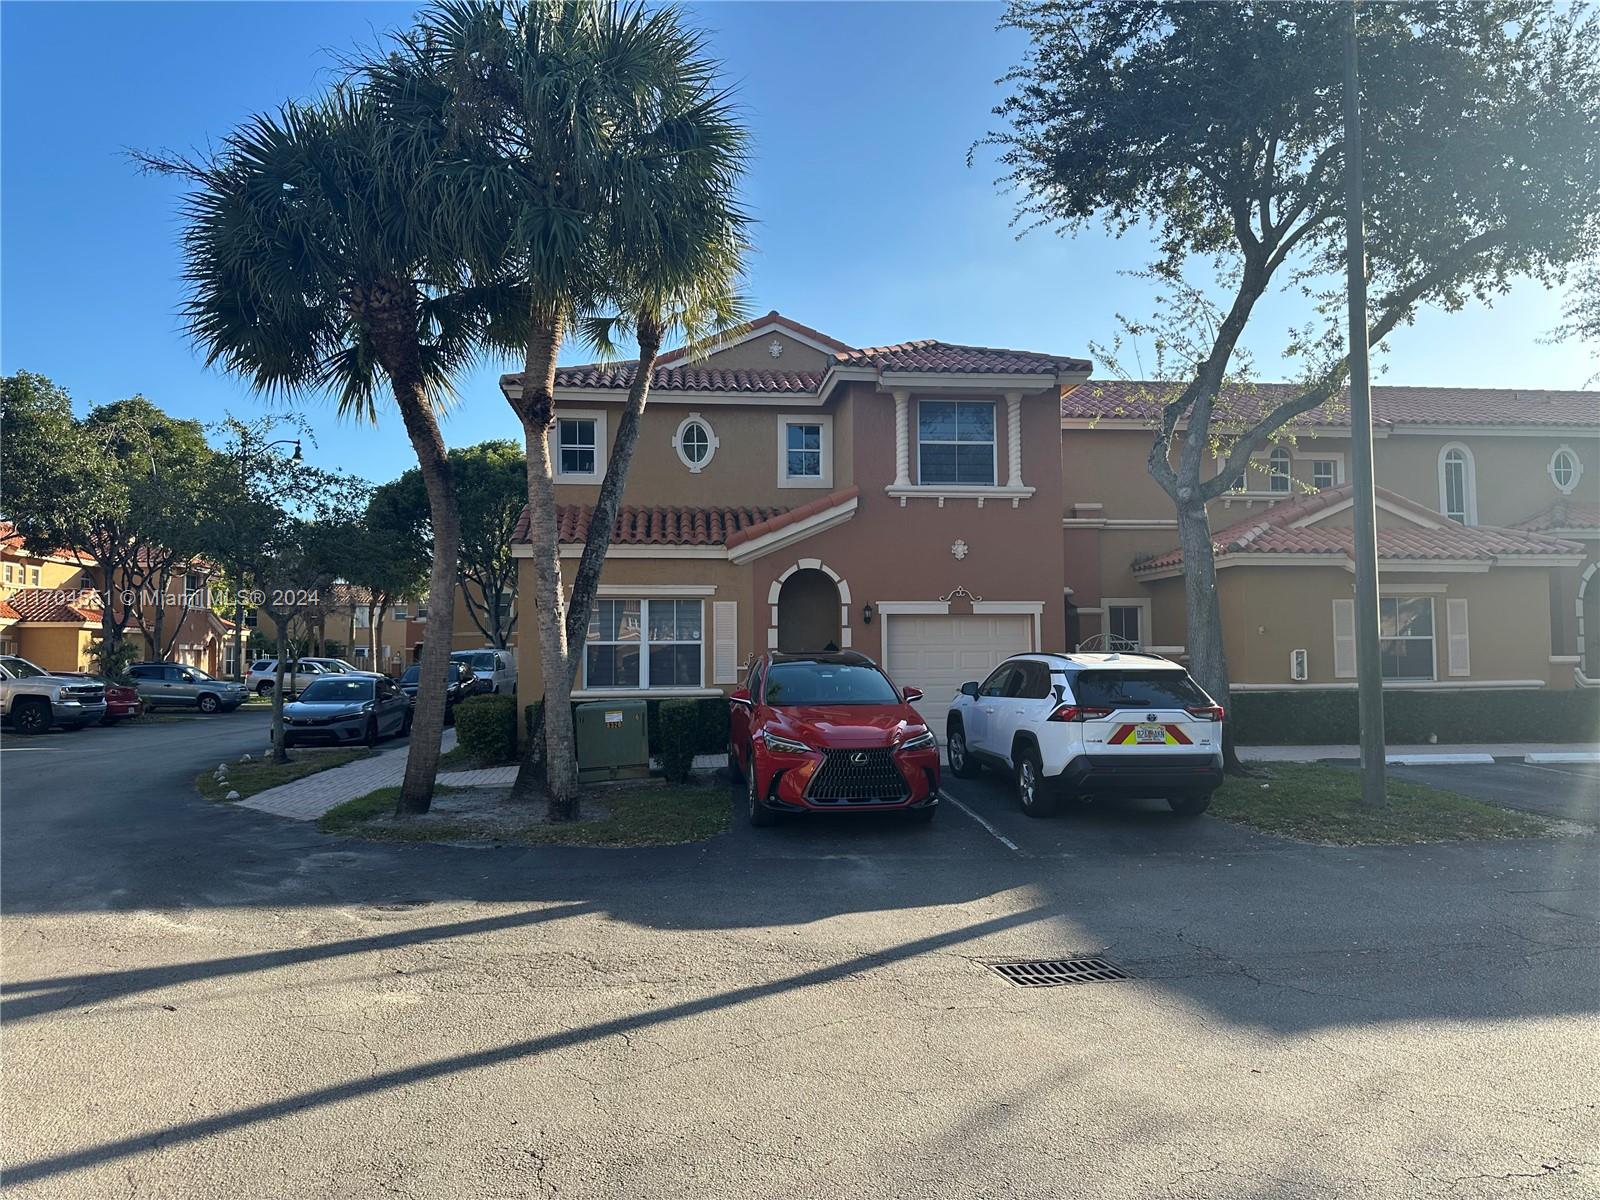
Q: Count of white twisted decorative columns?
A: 2